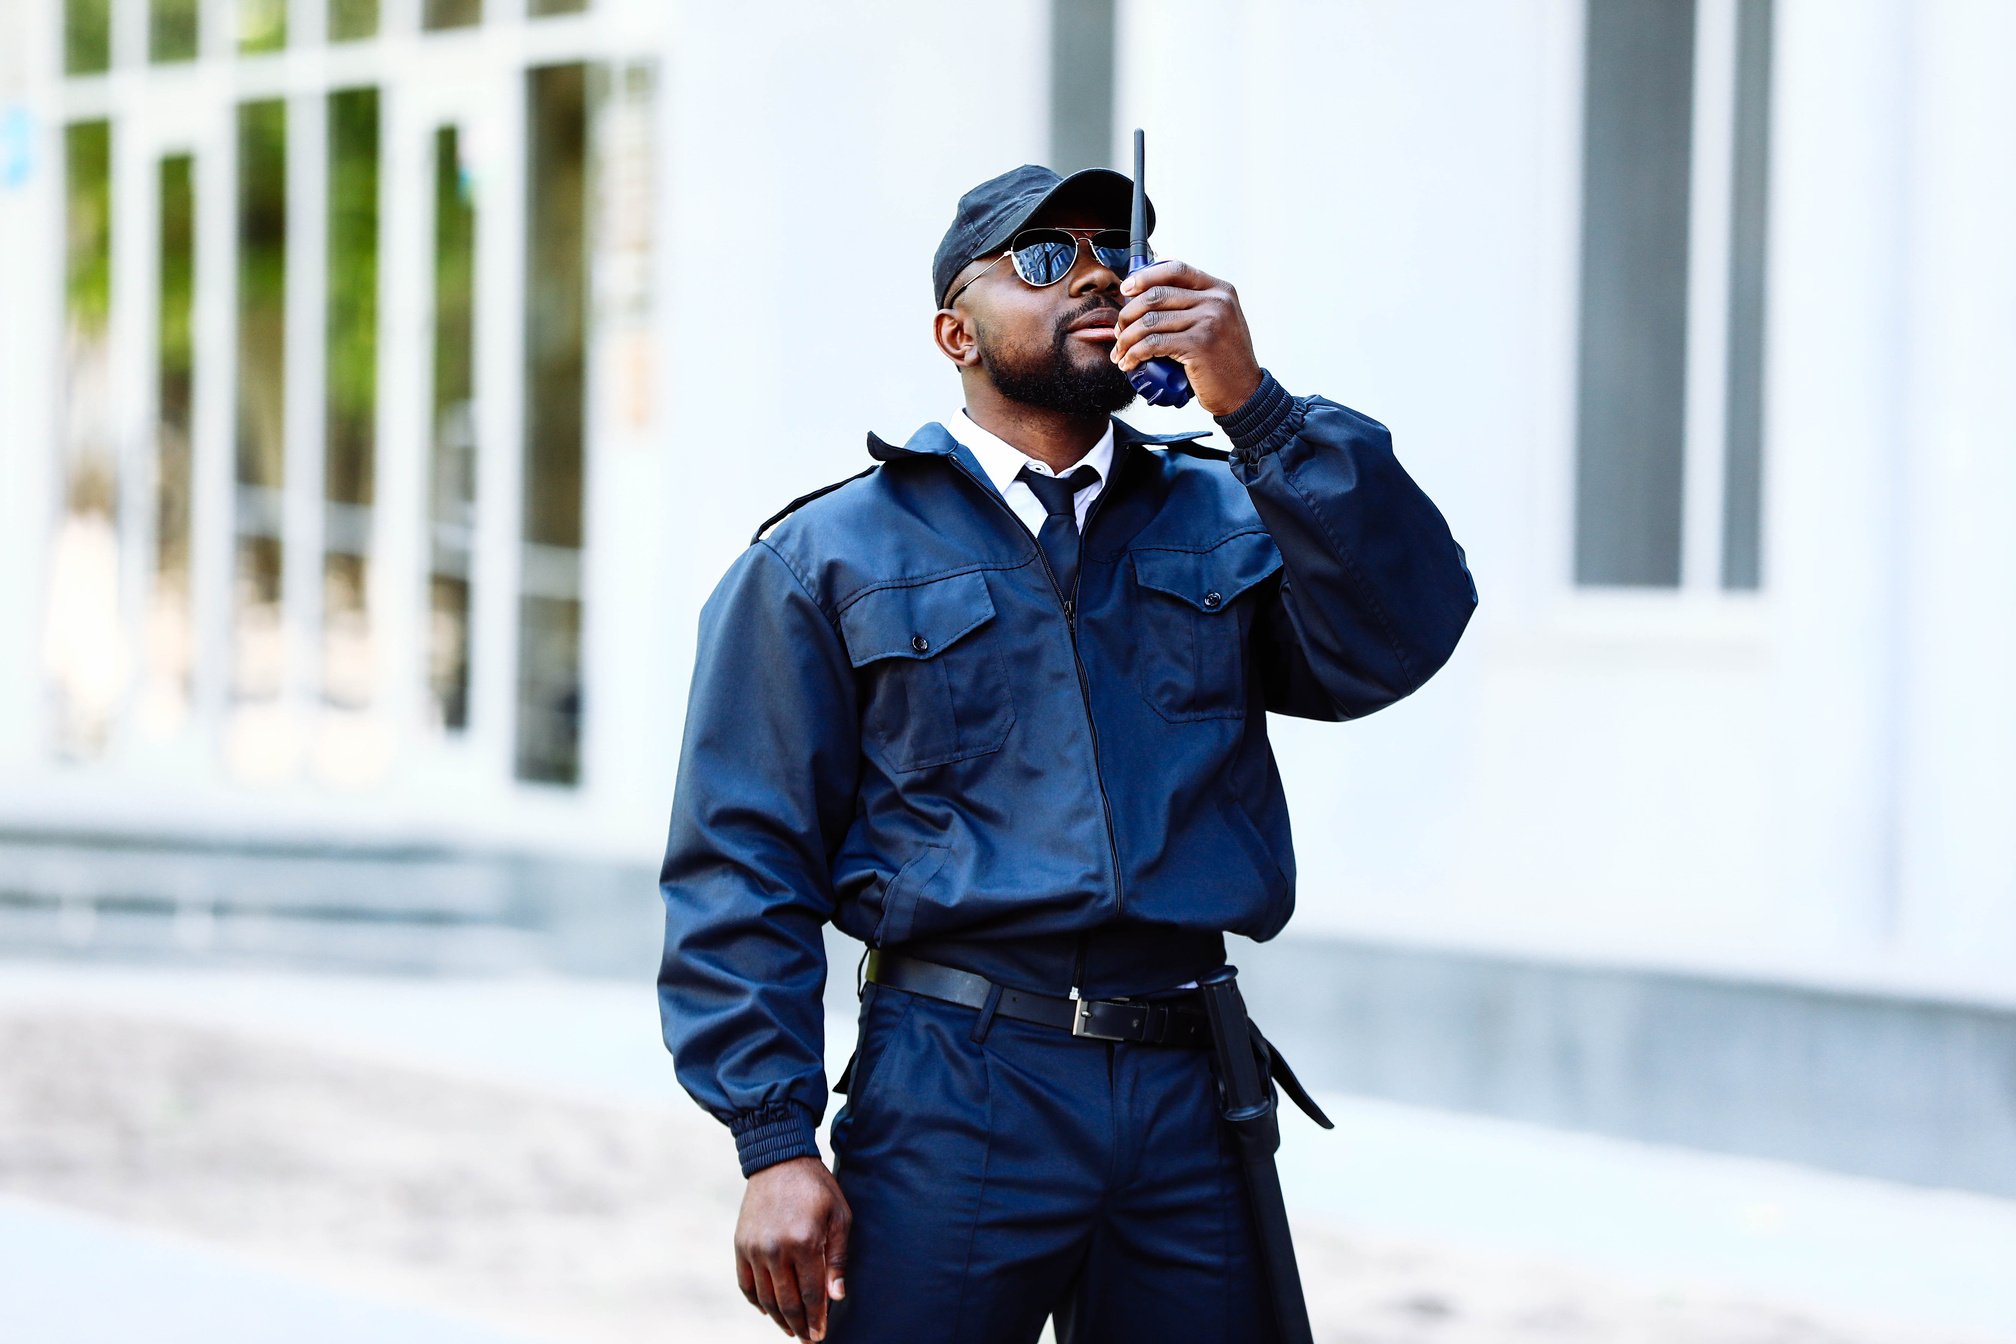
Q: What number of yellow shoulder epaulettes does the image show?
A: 0